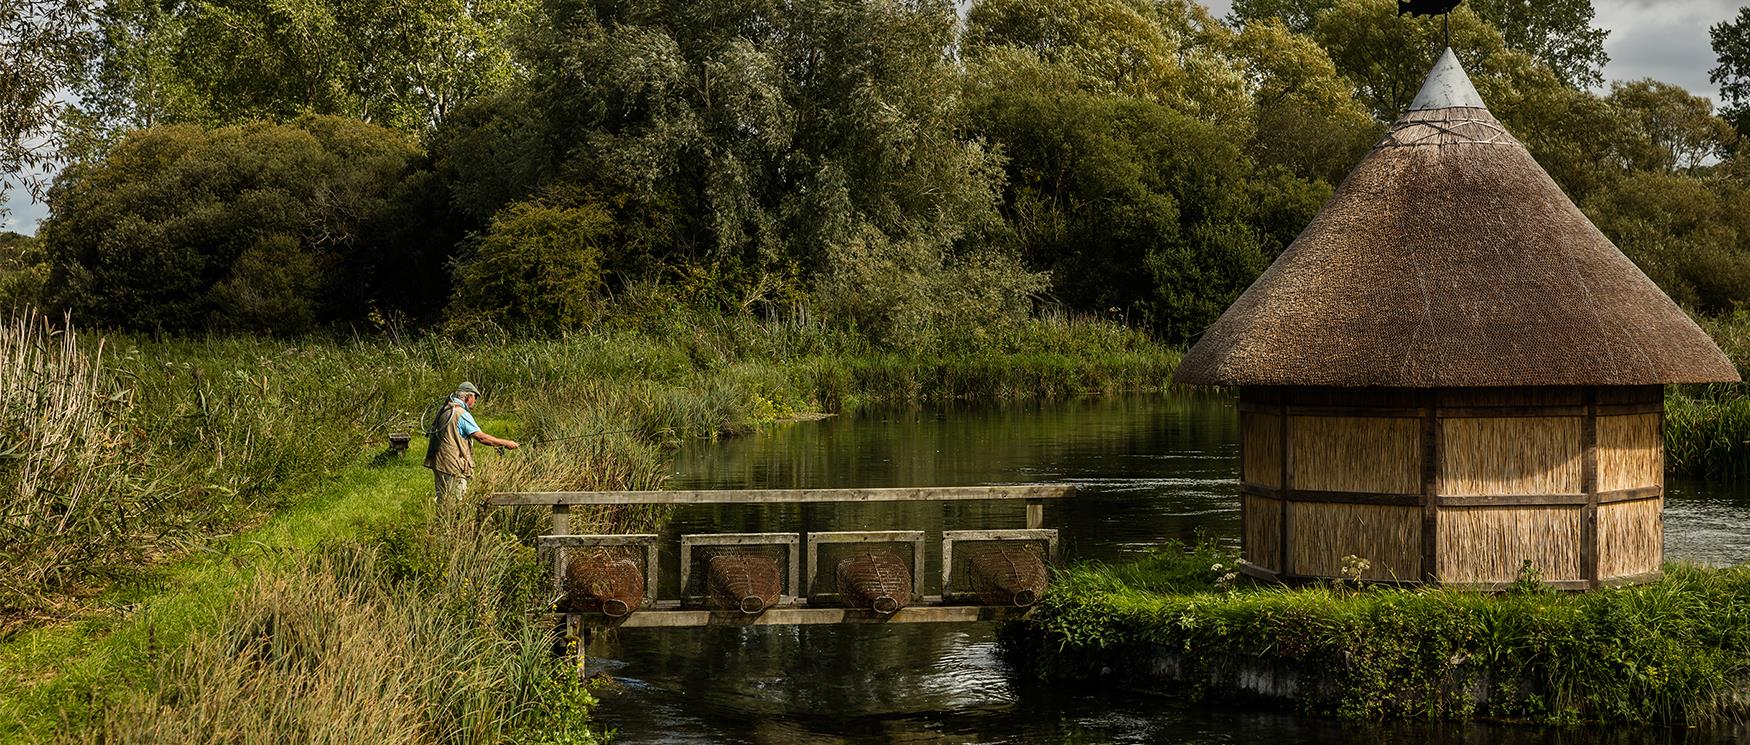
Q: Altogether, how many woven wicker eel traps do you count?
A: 4